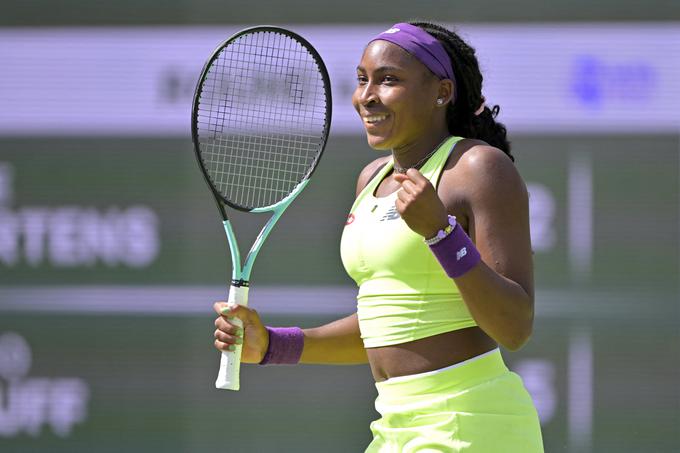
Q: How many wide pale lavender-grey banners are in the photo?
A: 1